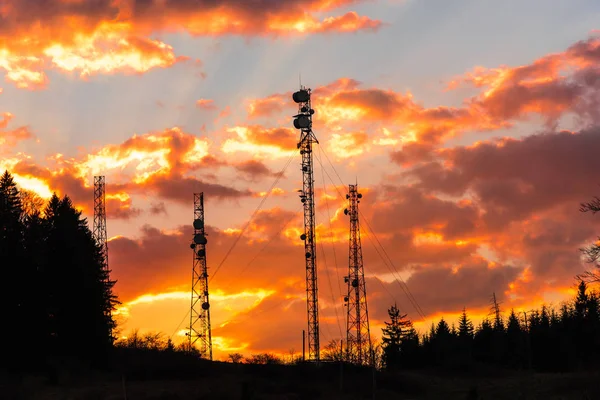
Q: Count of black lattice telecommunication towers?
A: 4